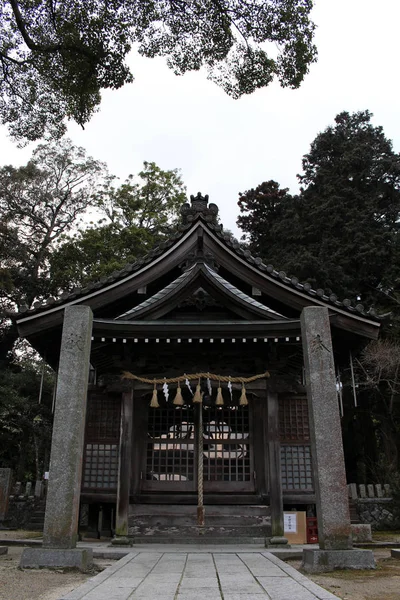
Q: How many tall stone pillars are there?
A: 2